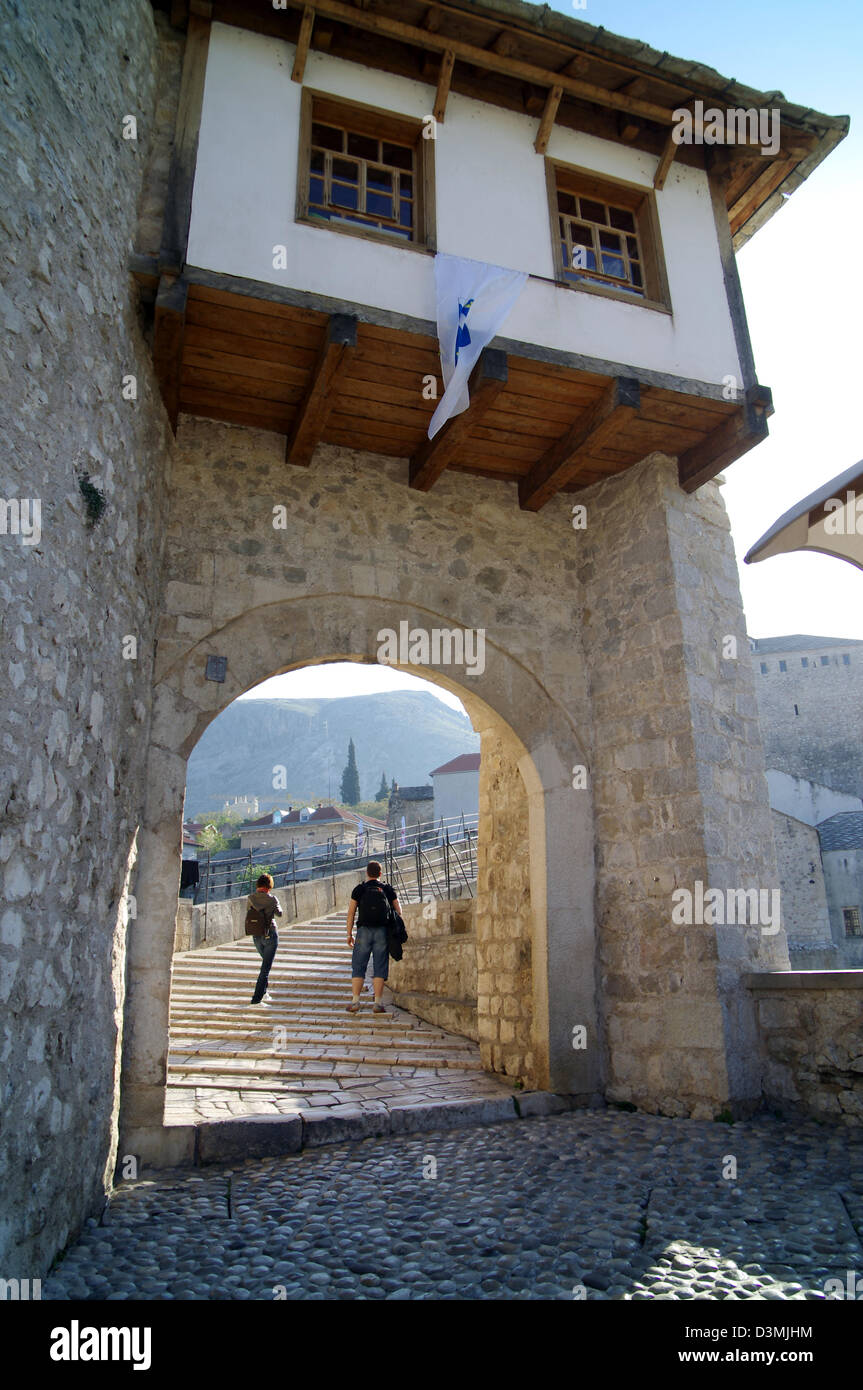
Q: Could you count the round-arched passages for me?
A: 1